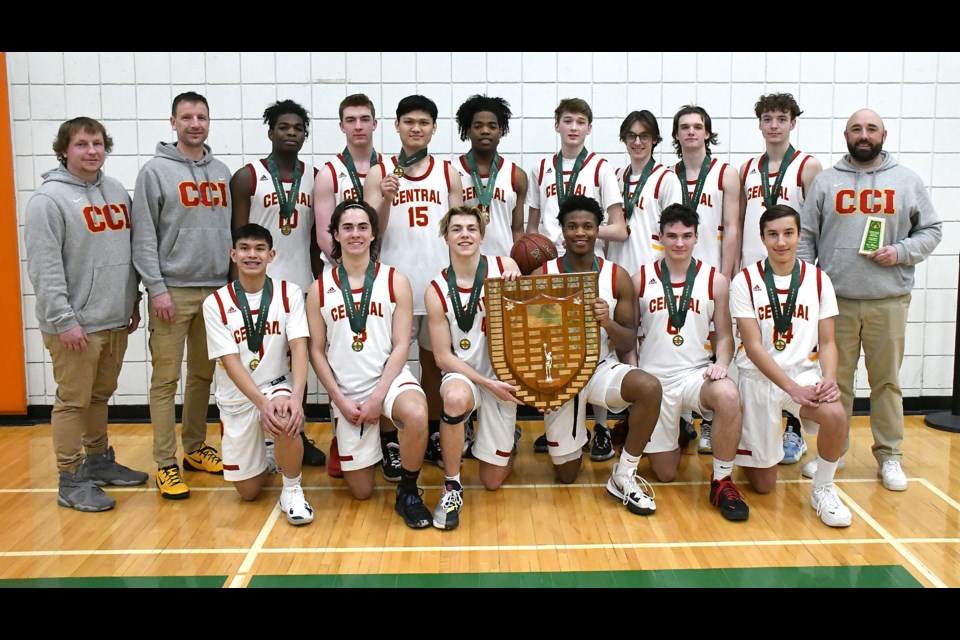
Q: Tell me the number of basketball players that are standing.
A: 8